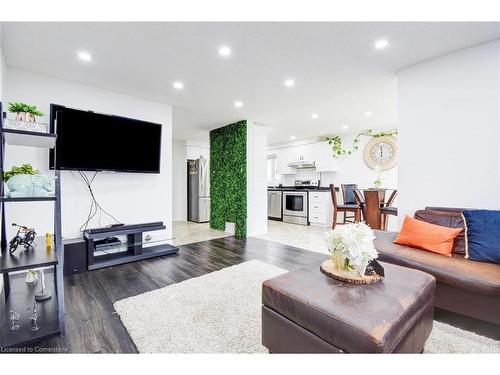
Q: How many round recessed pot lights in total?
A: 10